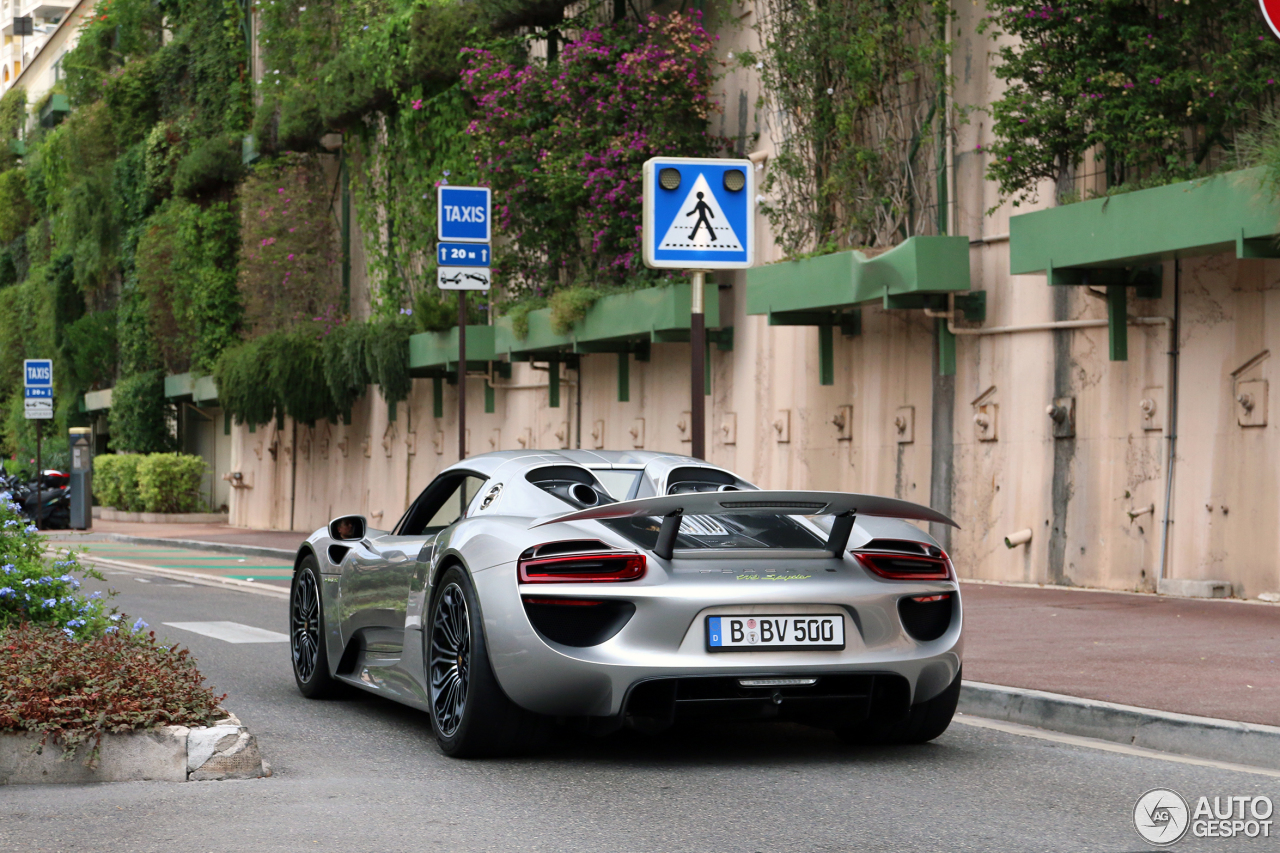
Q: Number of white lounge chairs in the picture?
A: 0